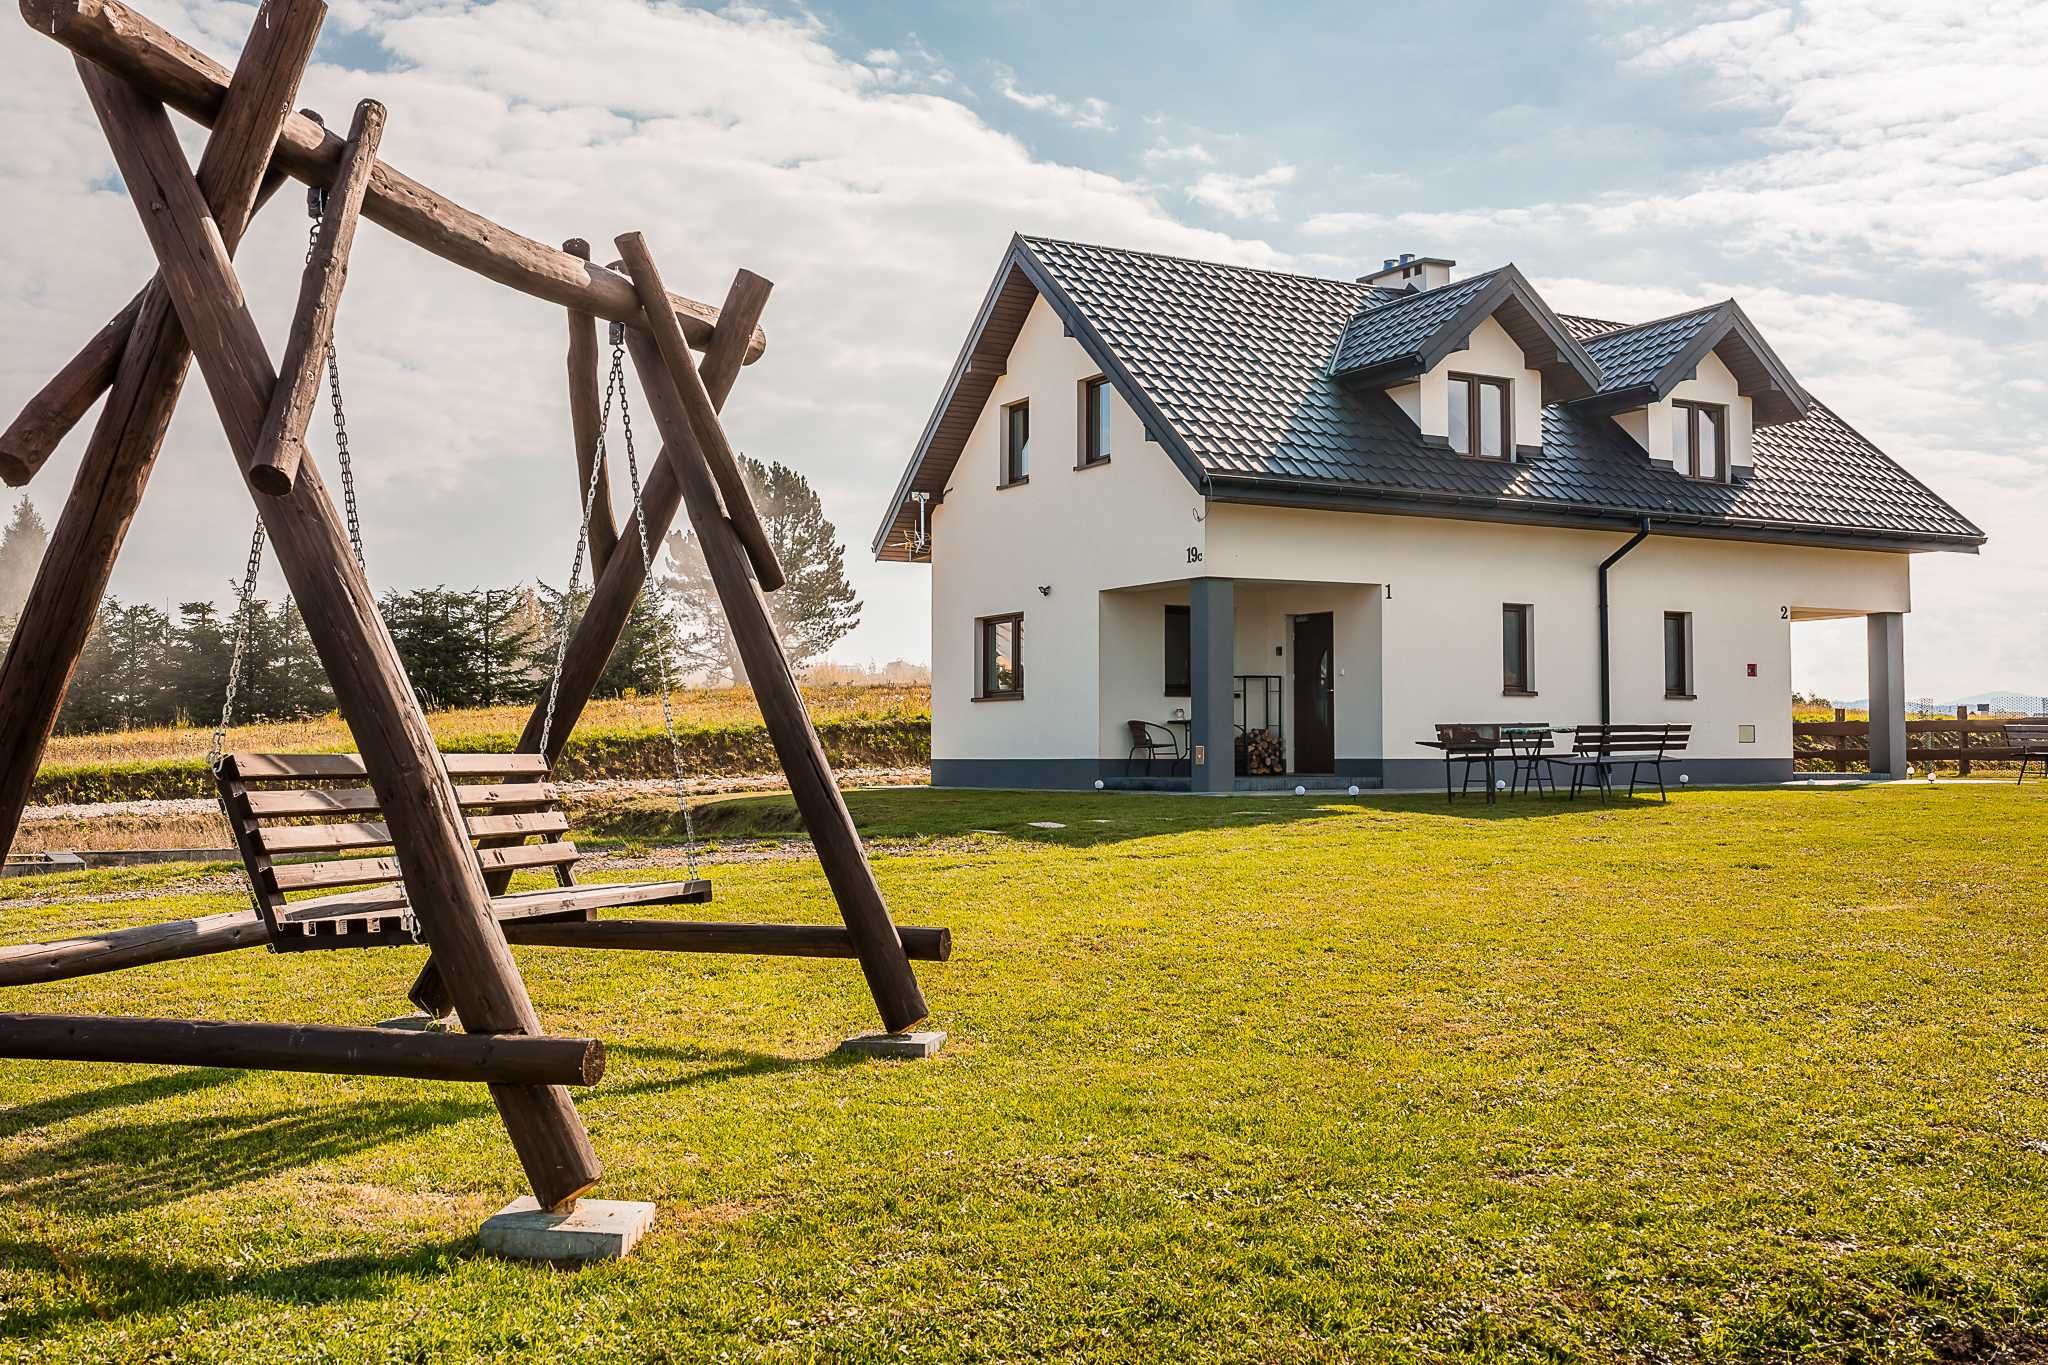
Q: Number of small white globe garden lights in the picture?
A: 7